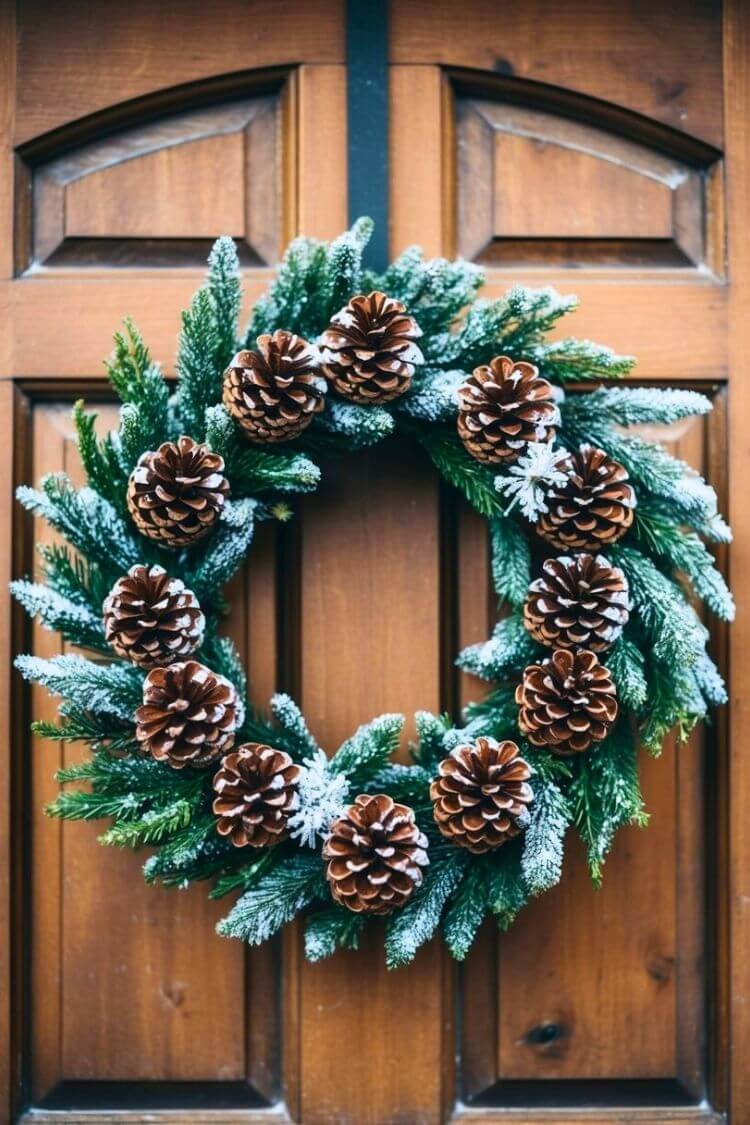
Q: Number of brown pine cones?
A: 12